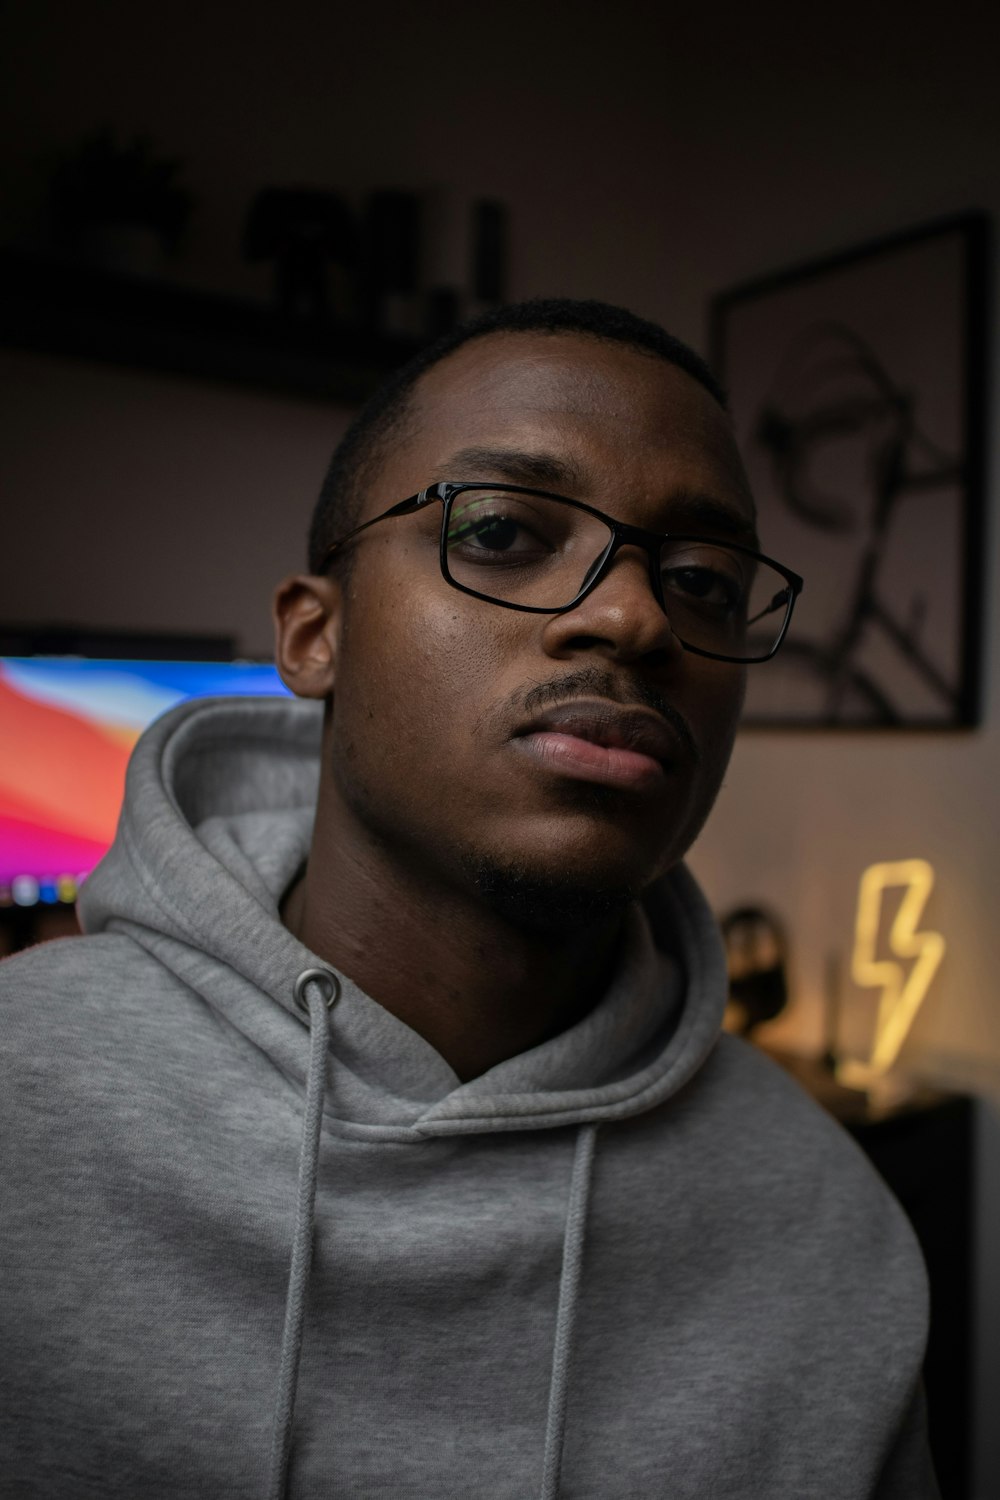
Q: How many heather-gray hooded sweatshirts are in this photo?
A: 1